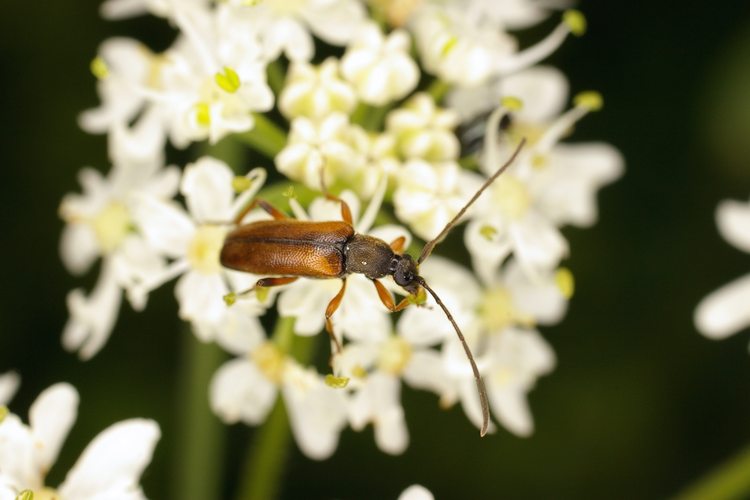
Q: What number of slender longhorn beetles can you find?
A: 1